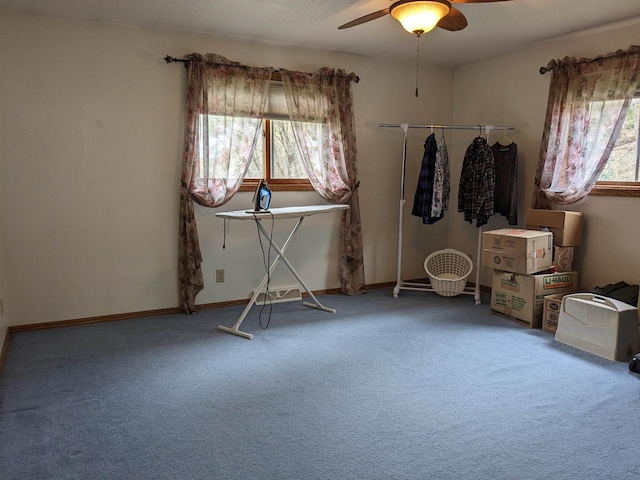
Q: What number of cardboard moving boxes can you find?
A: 5